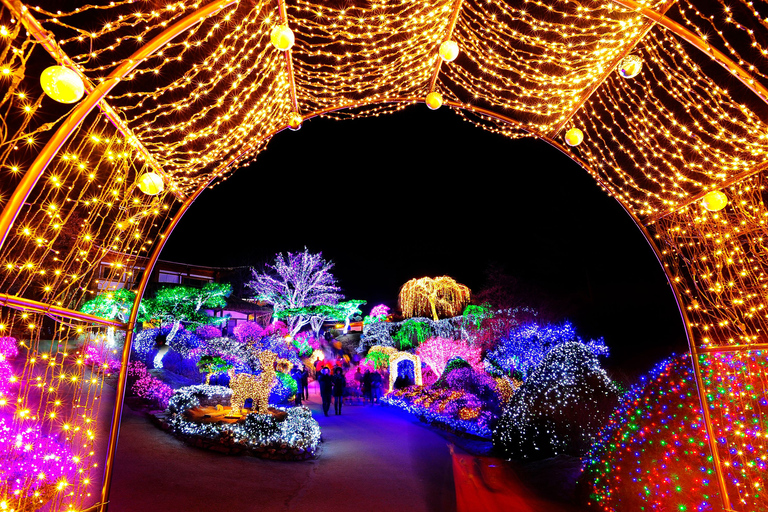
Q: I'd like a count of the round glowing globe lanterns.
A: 9